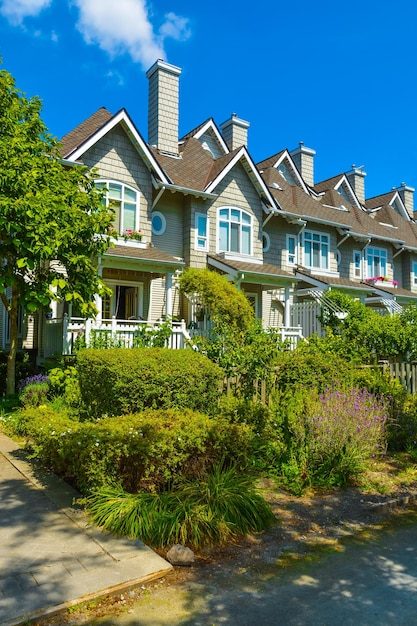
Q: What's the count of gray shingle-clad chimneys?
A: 5